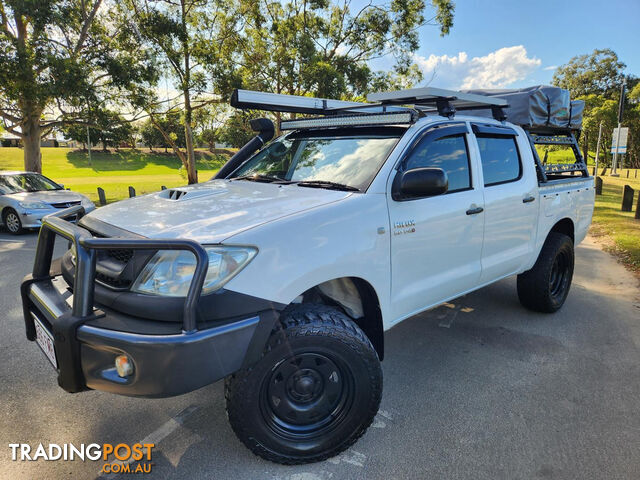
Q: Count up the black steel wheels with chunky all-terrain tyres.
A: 2